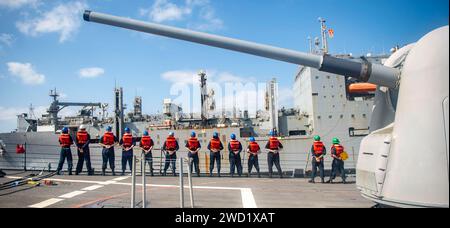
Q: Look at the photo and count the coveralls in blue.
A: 13